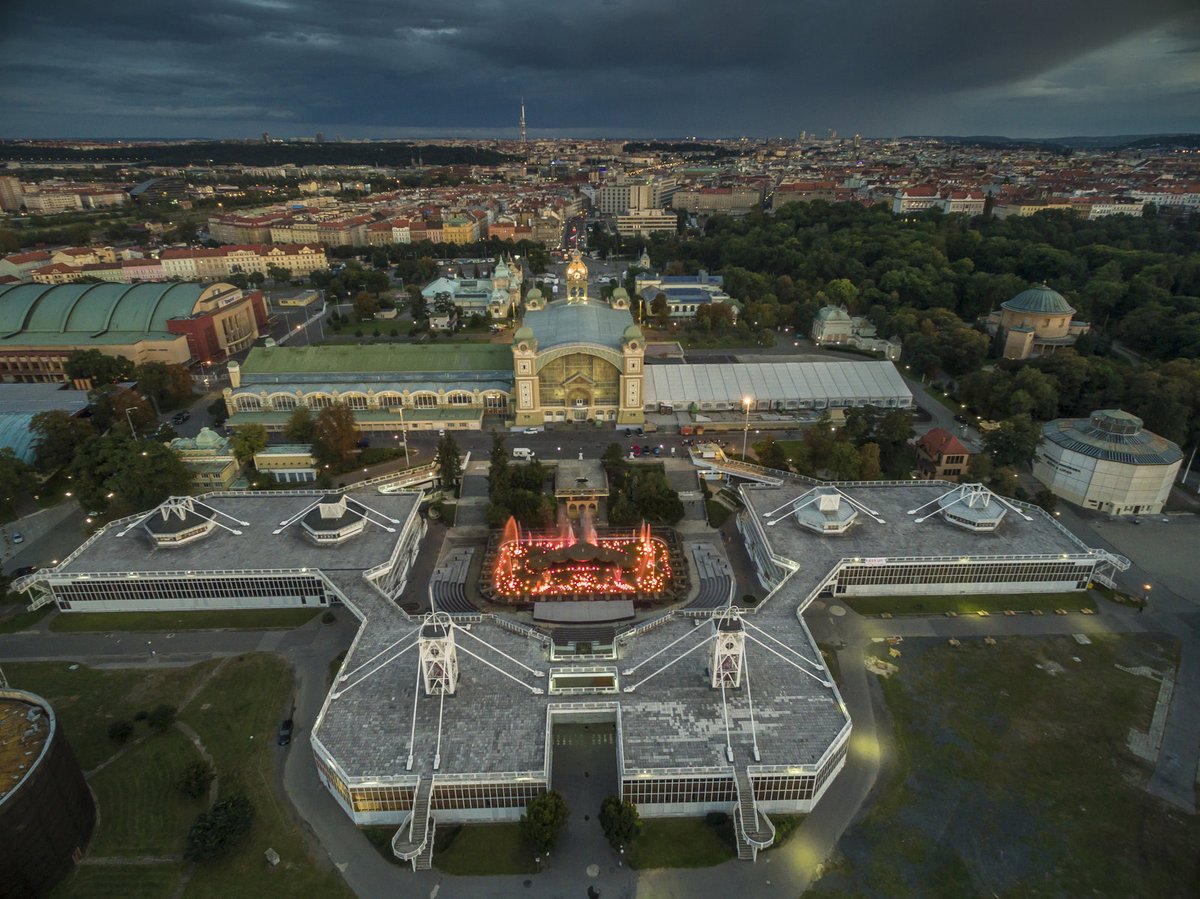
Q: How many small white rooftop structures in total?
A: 6